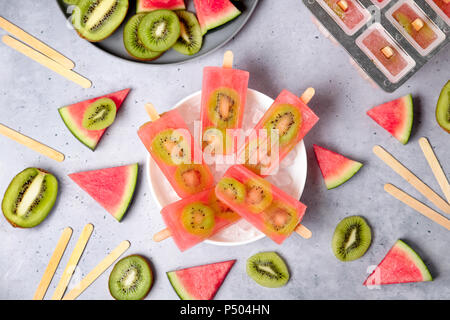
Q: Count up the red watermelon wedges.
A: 8